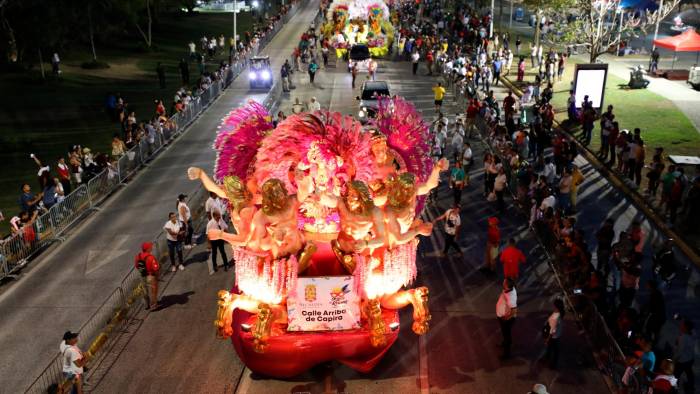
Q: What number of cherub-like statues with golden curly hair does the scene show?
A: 4